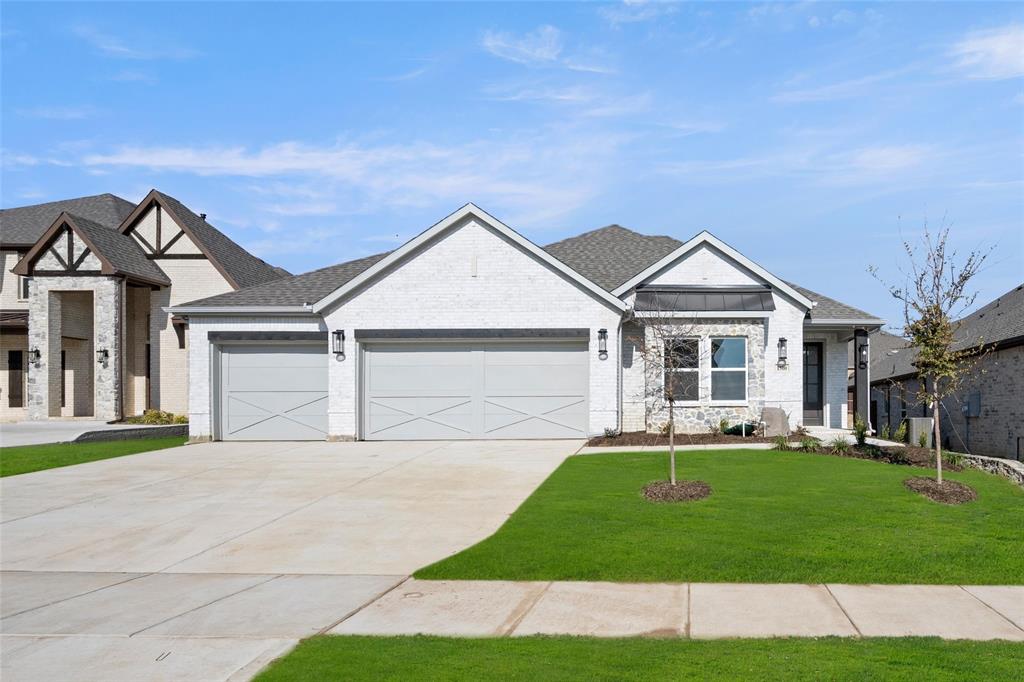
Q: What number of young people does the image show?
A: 0